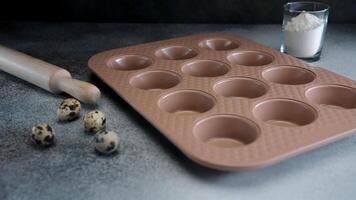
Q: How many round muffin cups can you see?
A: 12